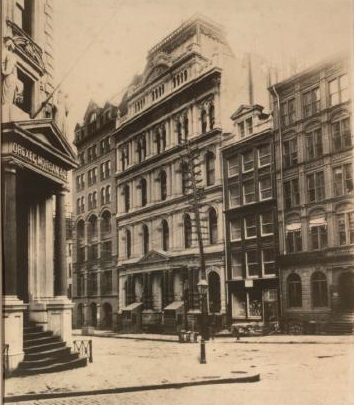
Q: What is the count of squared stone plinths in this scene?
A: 2